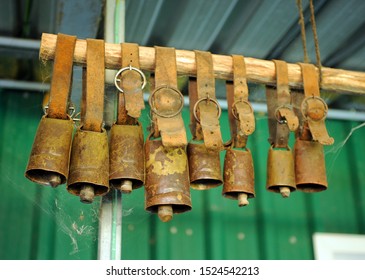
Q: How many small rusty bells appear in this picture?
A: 8